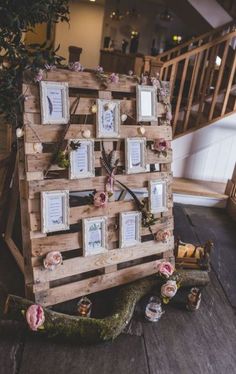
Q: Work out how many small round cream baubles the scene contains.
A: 7